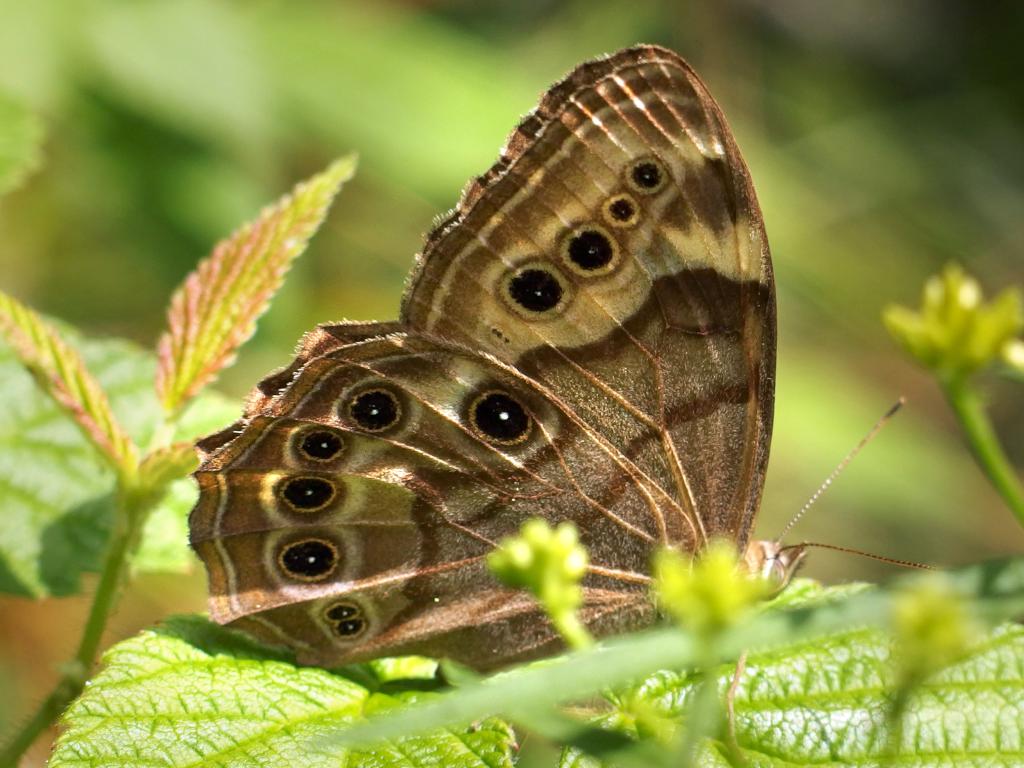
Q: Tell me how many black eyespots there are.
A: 11